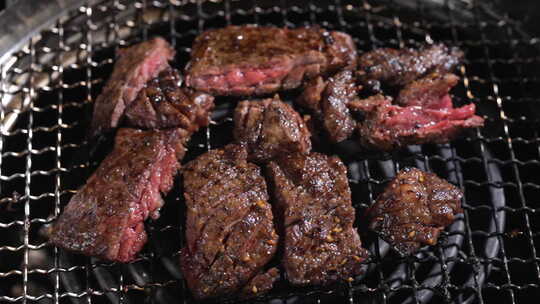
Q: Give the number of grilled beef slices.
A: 11